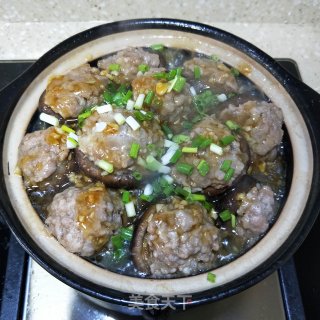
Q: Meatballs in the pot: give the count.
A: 11